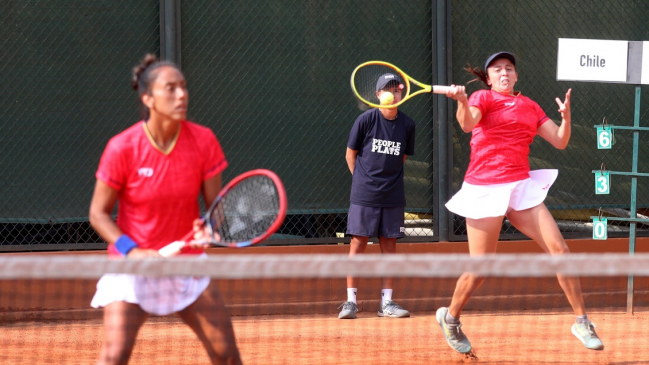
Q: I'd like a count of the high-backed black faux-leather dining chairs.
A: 0